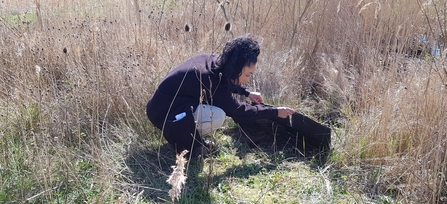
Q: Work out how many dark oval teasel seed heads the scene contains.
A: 3